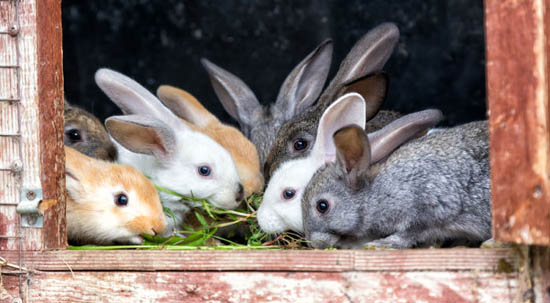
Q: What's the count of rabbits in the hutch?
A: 8